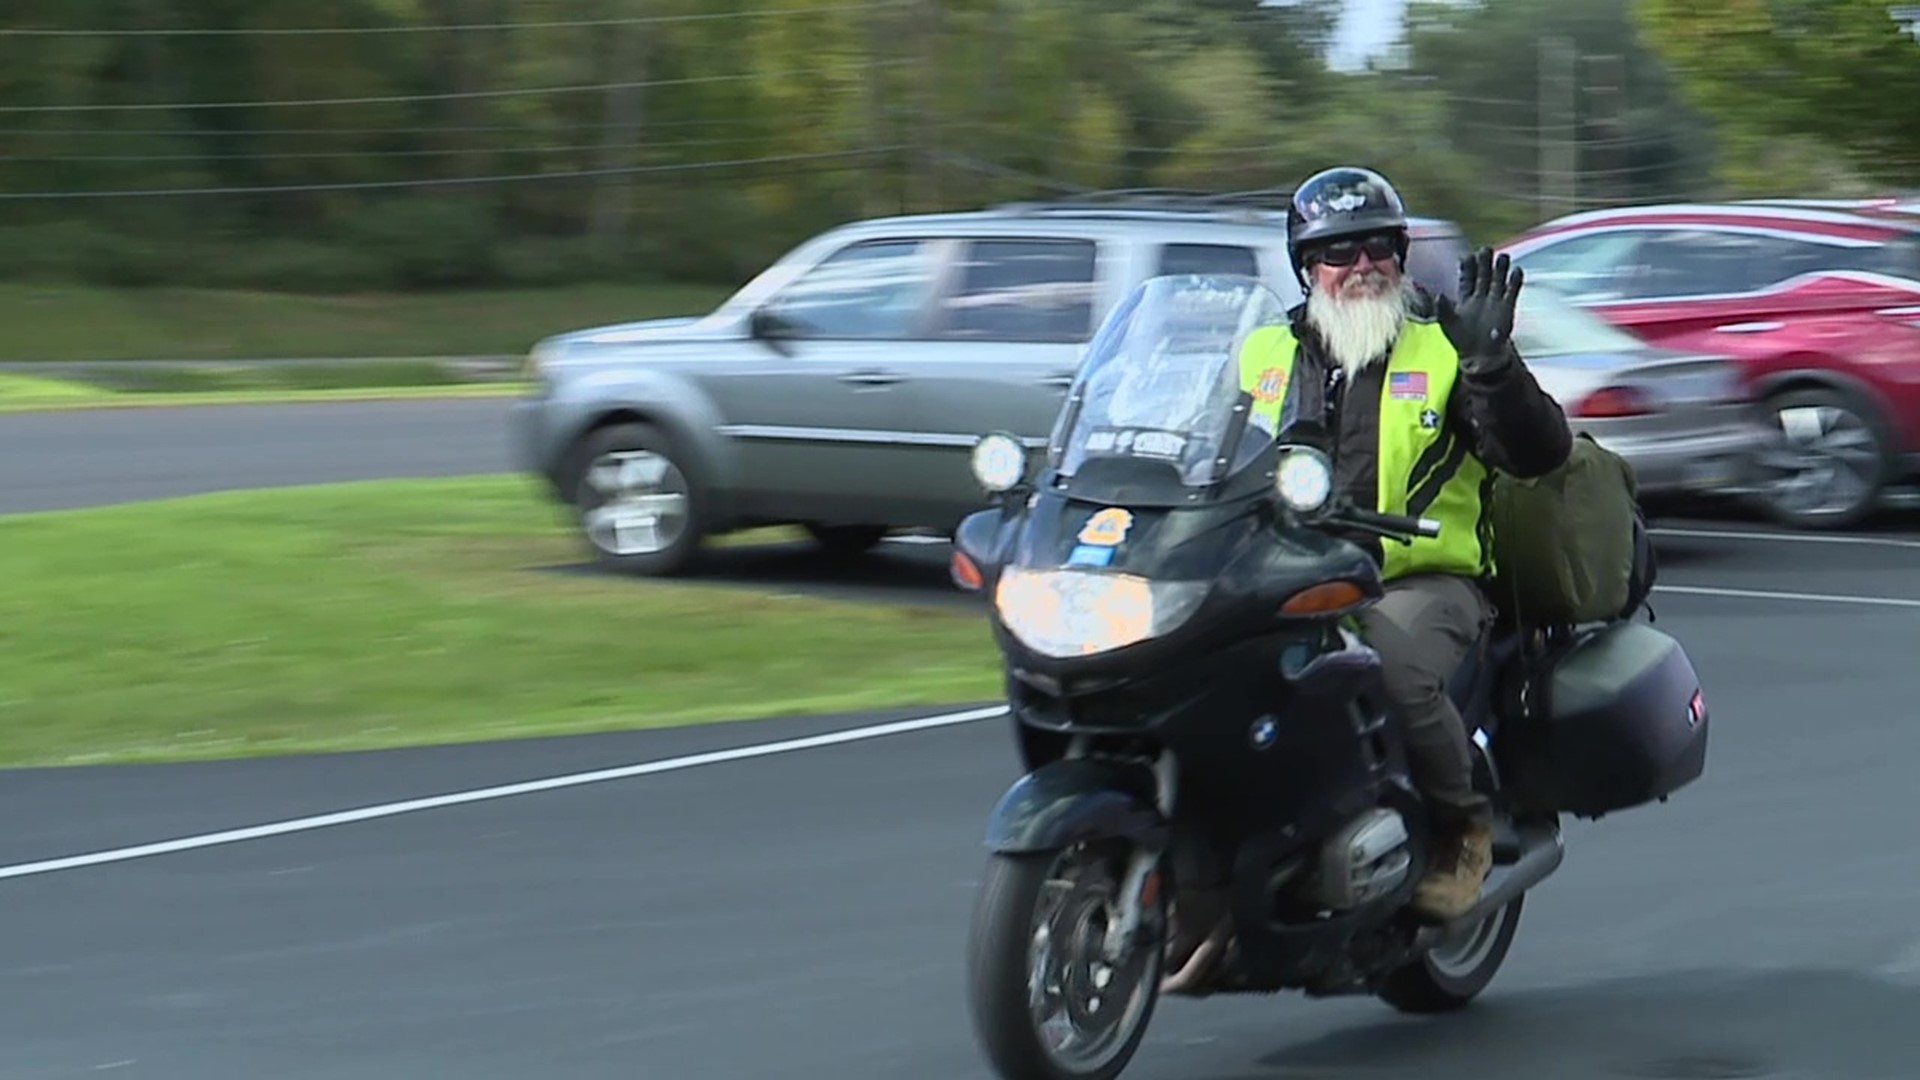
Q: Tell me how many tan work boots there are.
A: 1